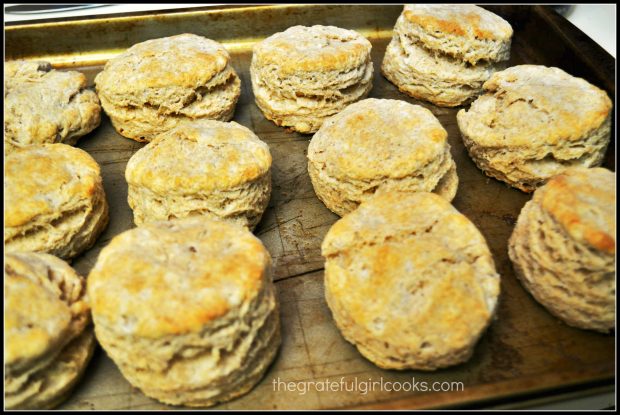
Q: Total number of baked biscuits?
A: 12